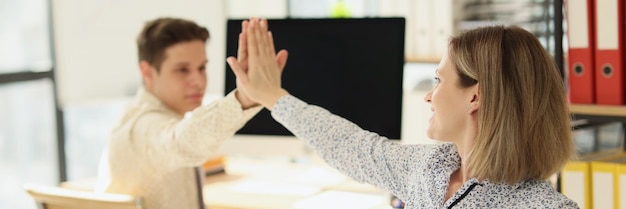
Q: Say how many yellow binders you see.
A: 3